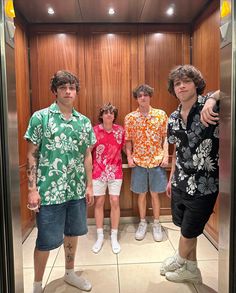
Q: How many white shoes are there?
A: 4